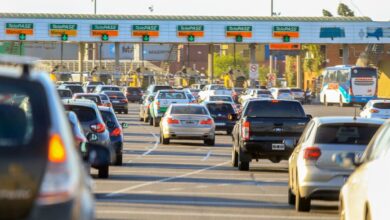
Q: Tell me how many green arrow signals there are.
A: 7